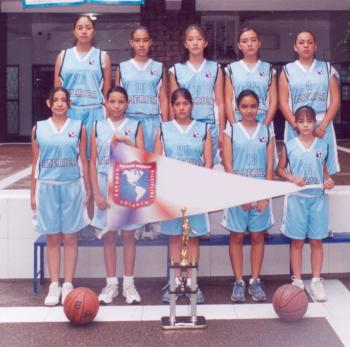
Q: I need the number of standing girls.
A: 10